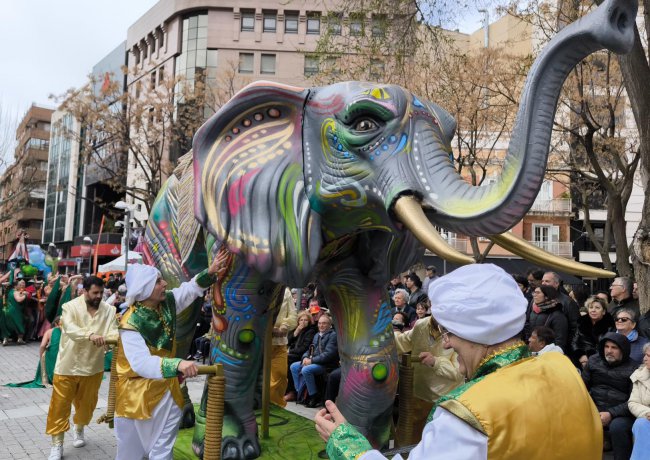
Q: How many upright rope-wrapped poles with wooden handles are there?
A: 3